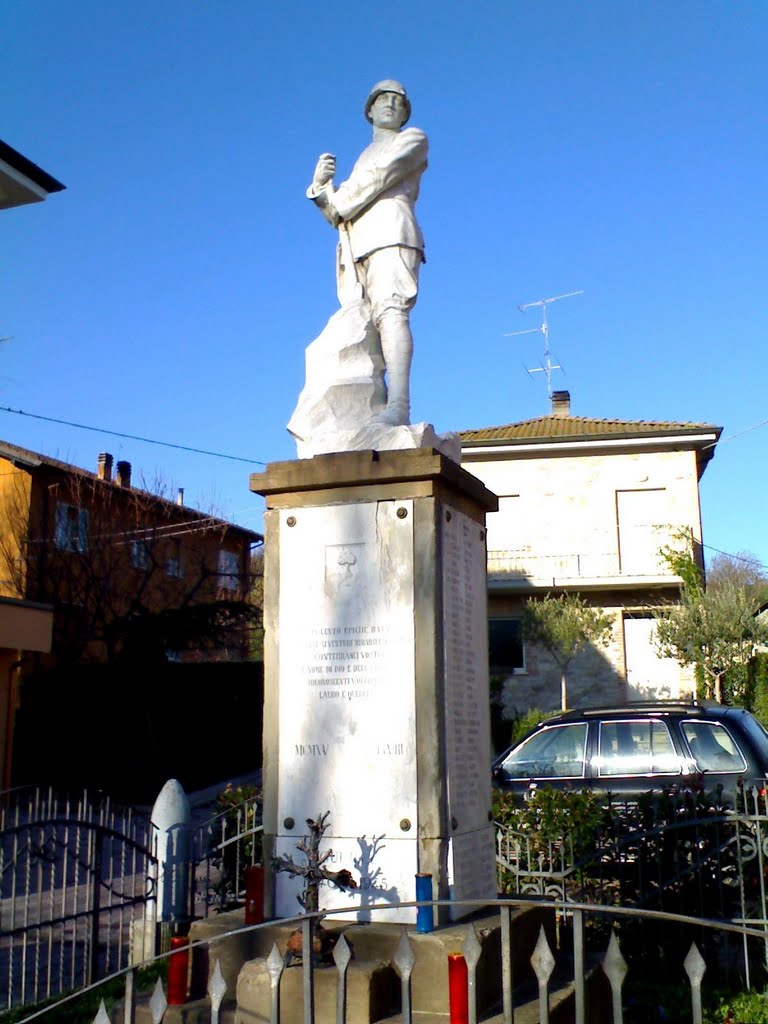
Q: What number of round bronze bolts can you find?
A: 8